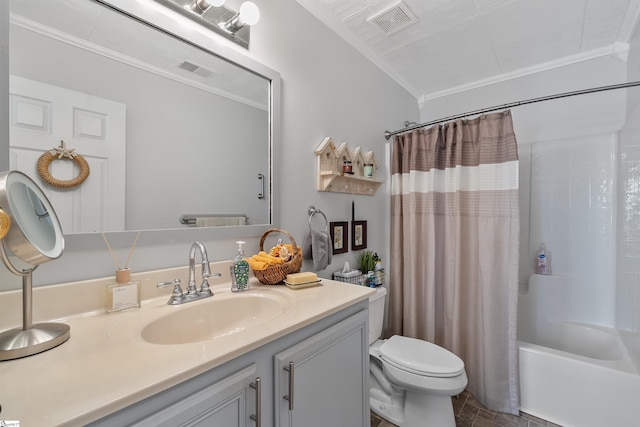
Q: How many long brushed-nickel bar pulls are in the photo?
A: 2